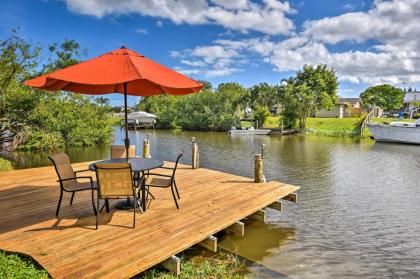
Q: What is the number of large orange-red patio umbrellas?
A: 1